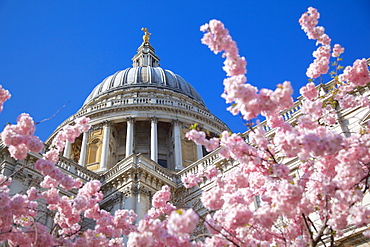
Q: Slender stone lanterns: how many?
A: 1